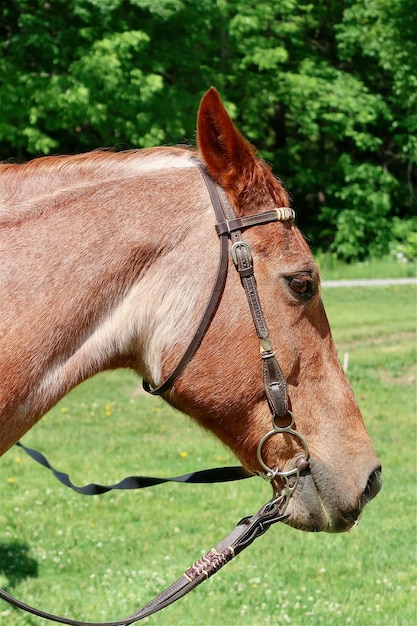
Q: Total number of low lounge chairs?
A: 0